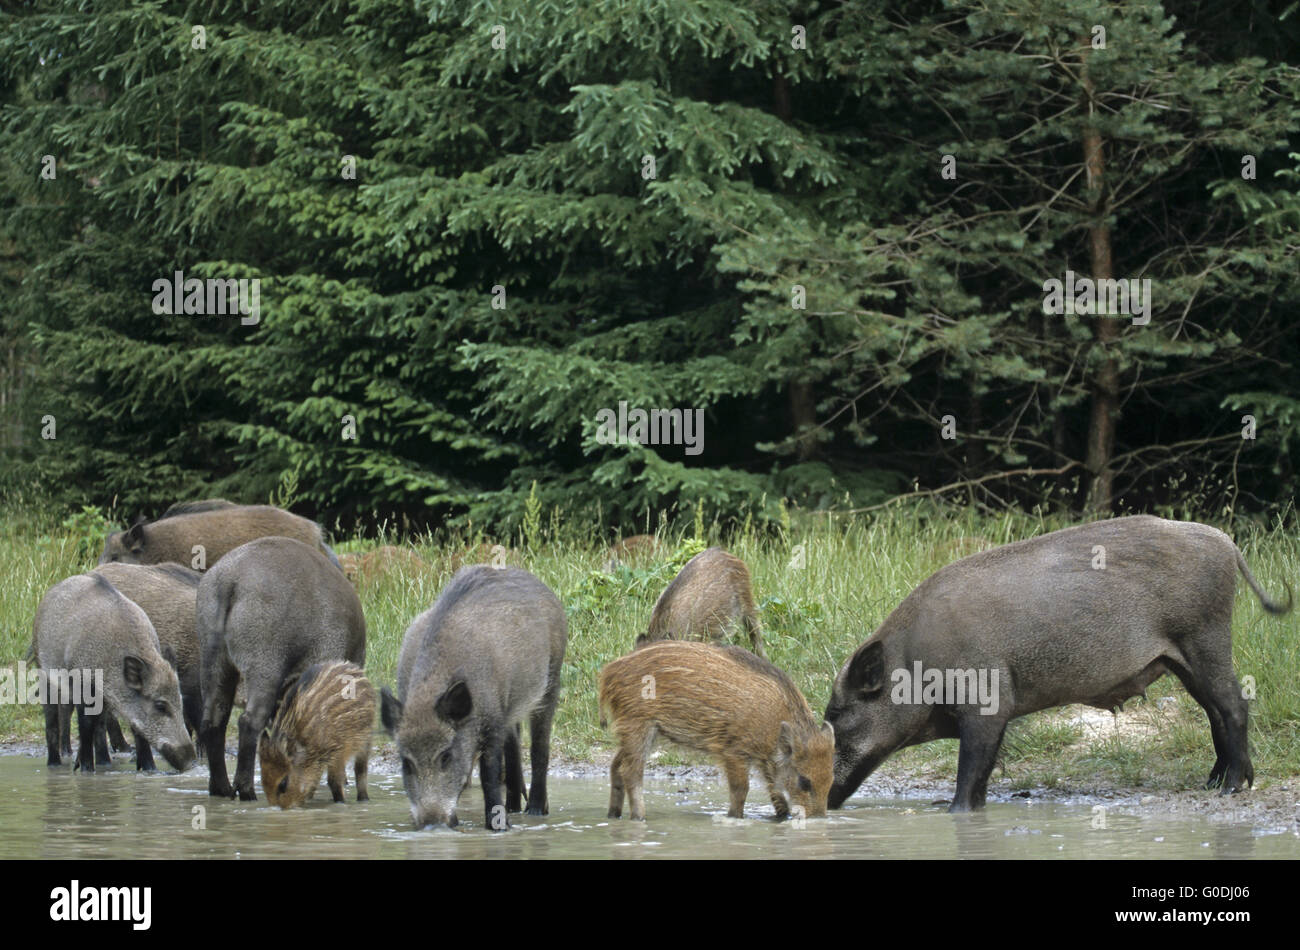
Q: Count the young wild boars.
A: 3